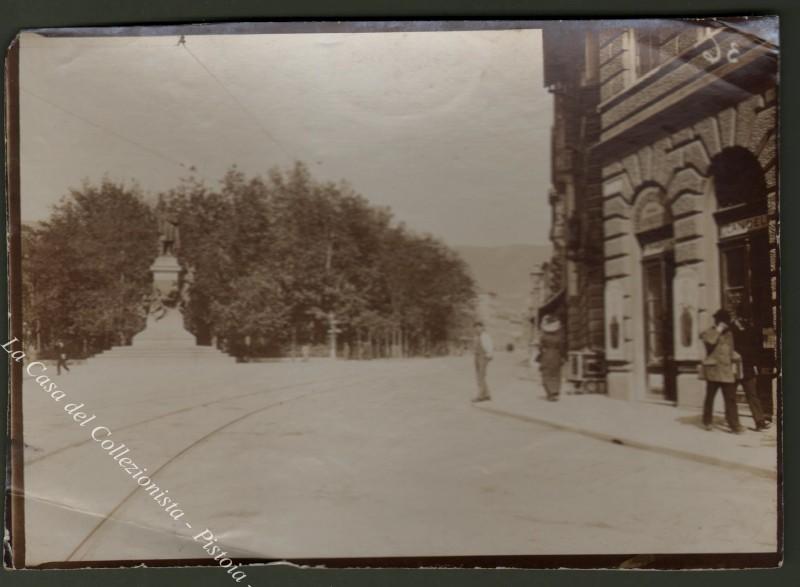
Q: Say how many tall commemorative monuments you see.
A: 1